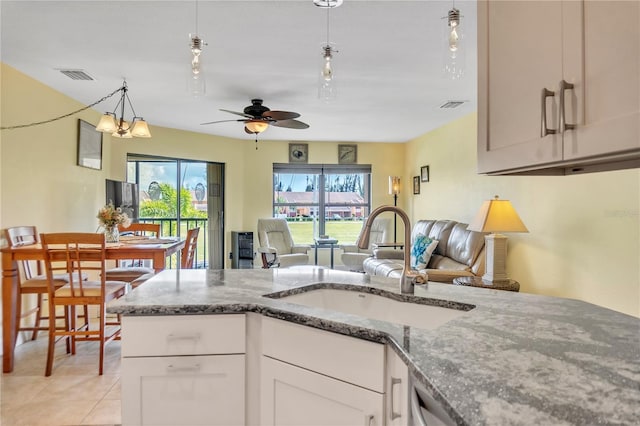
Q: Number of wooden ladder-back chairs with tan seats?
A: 4